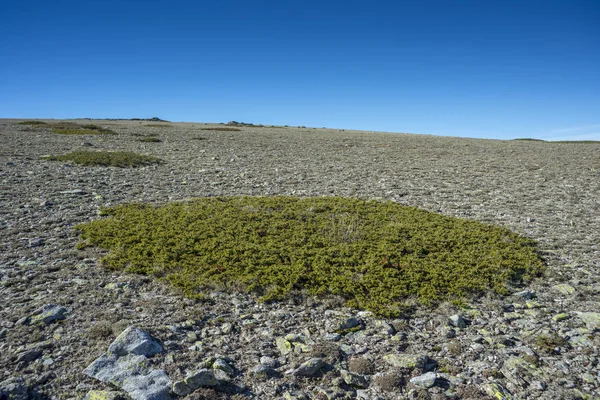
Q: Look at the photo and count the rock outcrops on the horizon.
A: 2